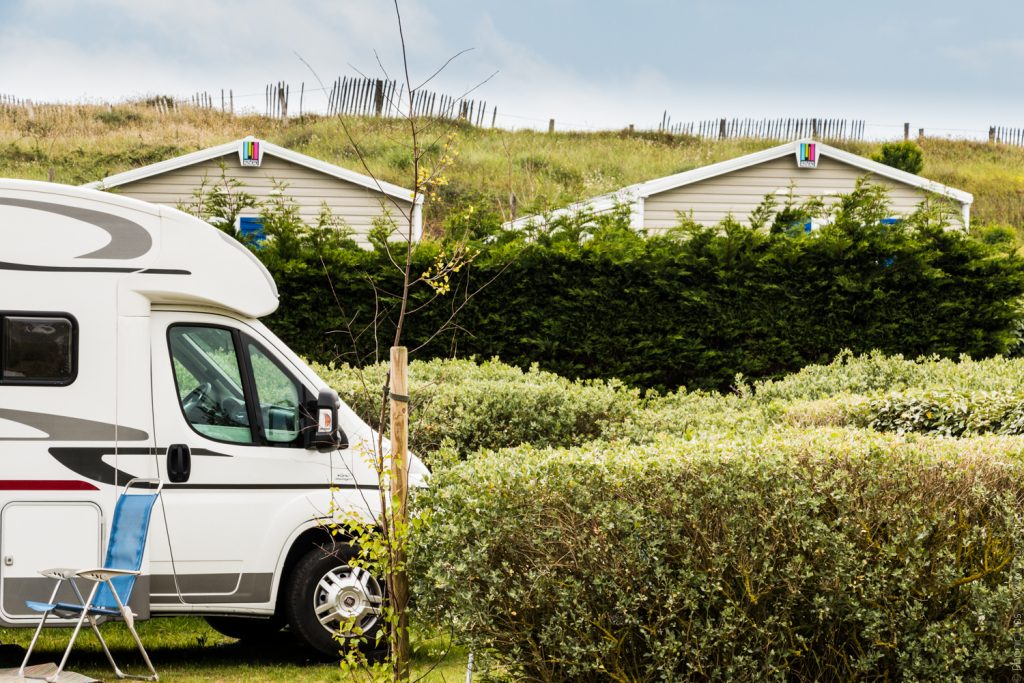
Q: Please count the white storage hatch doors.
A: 1